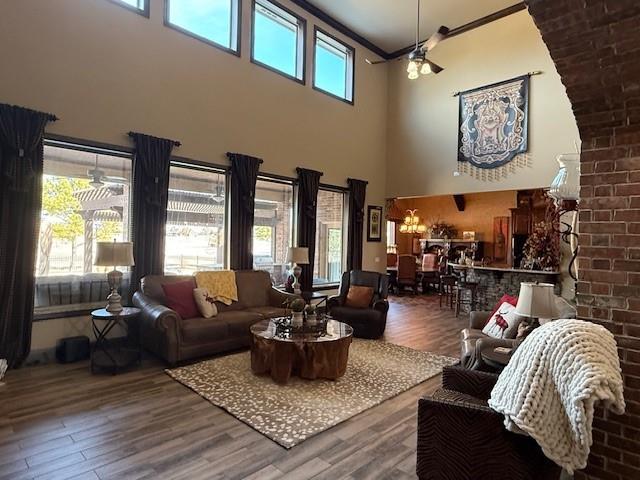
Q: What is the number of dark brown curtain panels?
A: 5